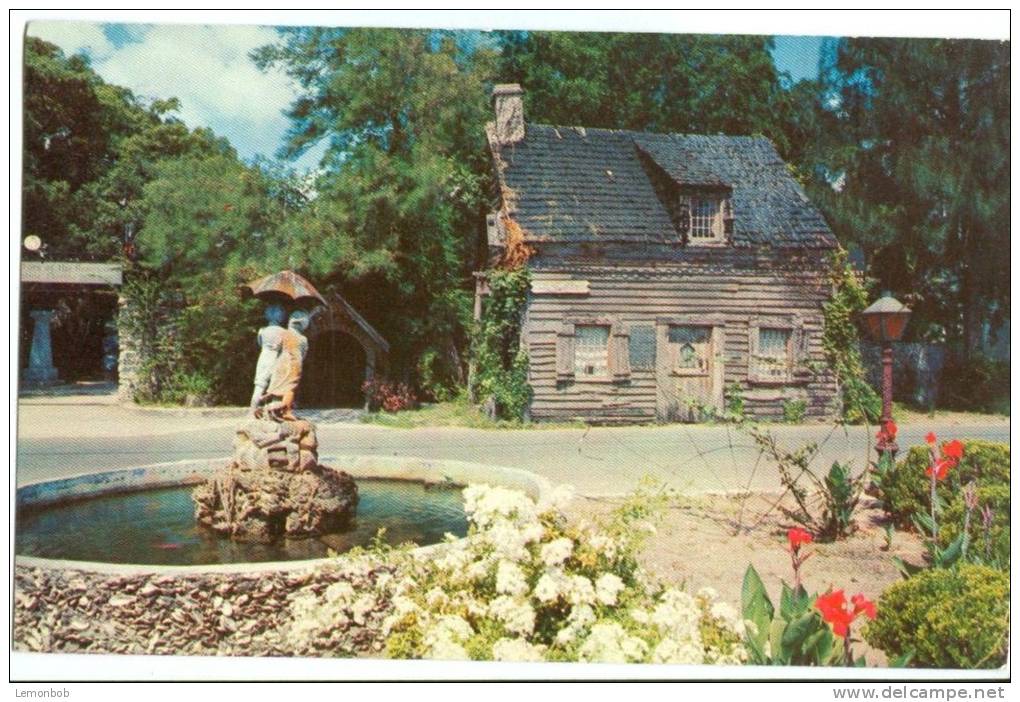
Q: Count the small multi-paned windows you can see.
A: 3